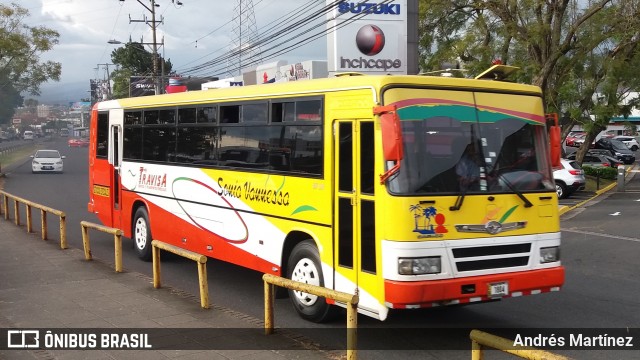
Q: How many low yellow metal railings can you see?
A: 5